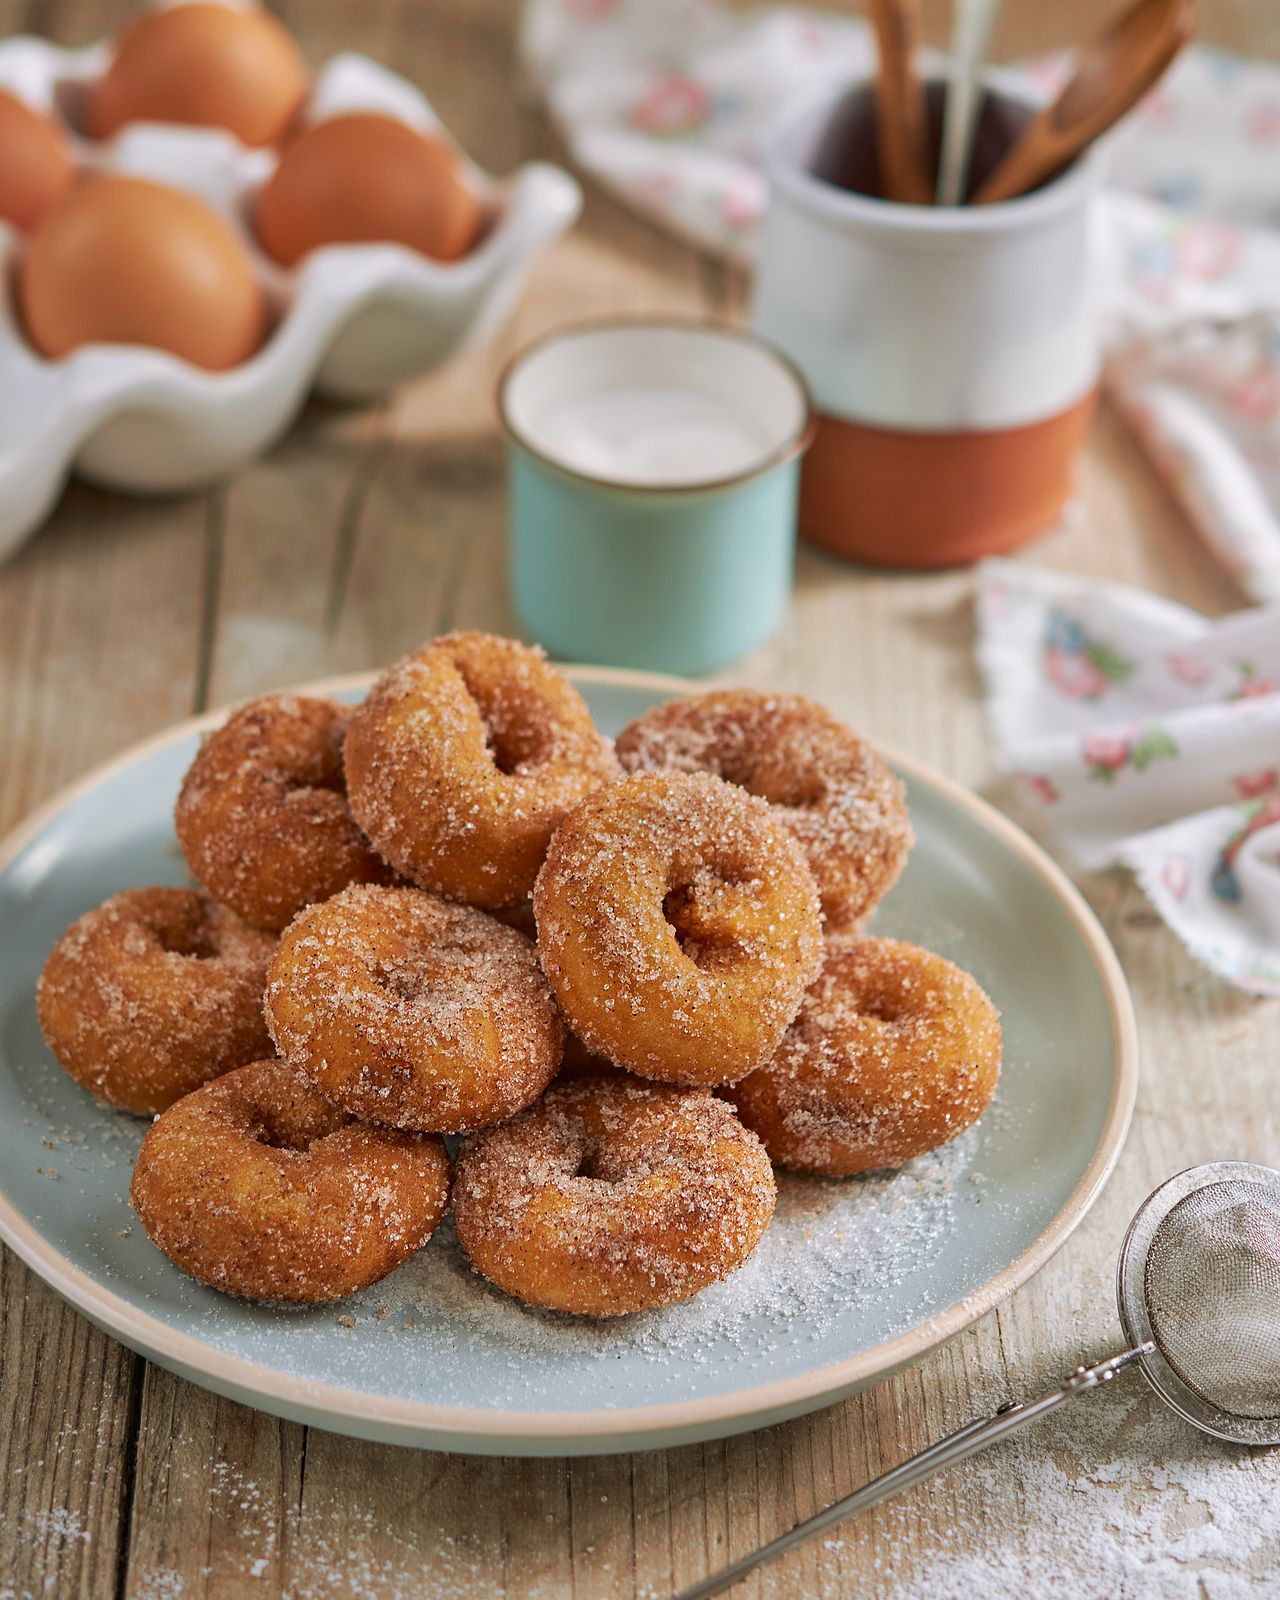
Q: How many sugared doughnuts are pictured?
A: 9